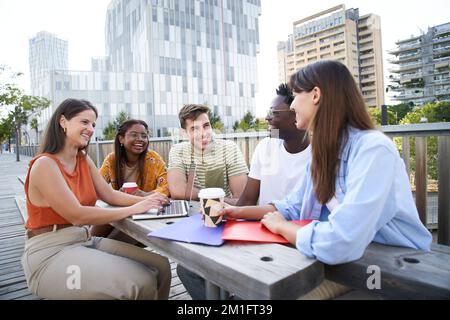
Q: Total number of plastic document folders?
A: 2